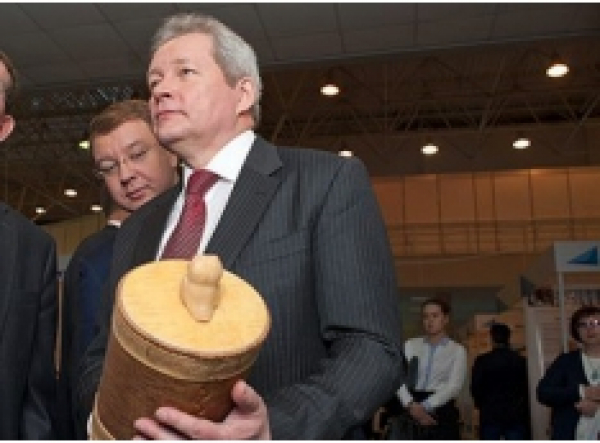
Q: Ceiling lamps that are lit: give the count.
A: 9